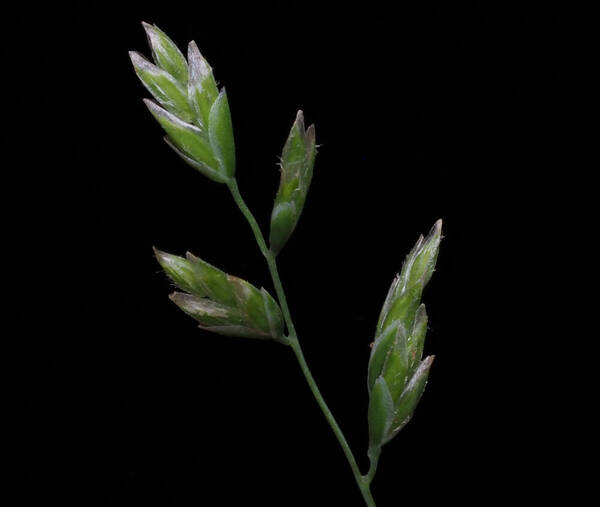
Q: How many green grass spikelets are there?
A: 4